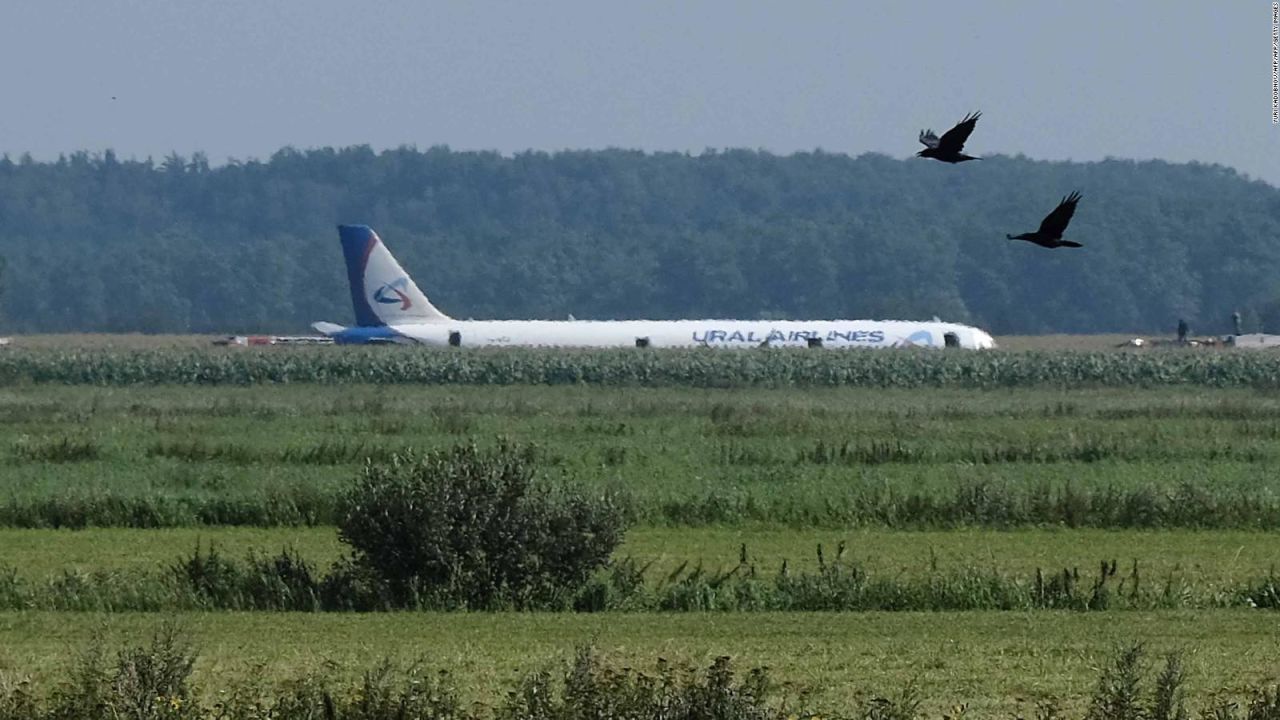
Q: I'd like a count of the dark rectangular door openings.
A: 4